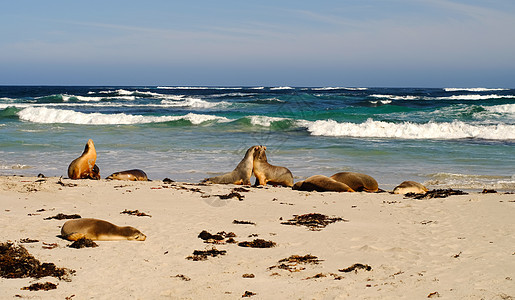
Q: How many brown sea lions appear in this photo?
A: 8